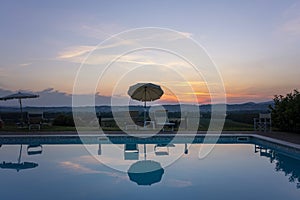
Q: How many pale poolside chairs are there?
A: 4